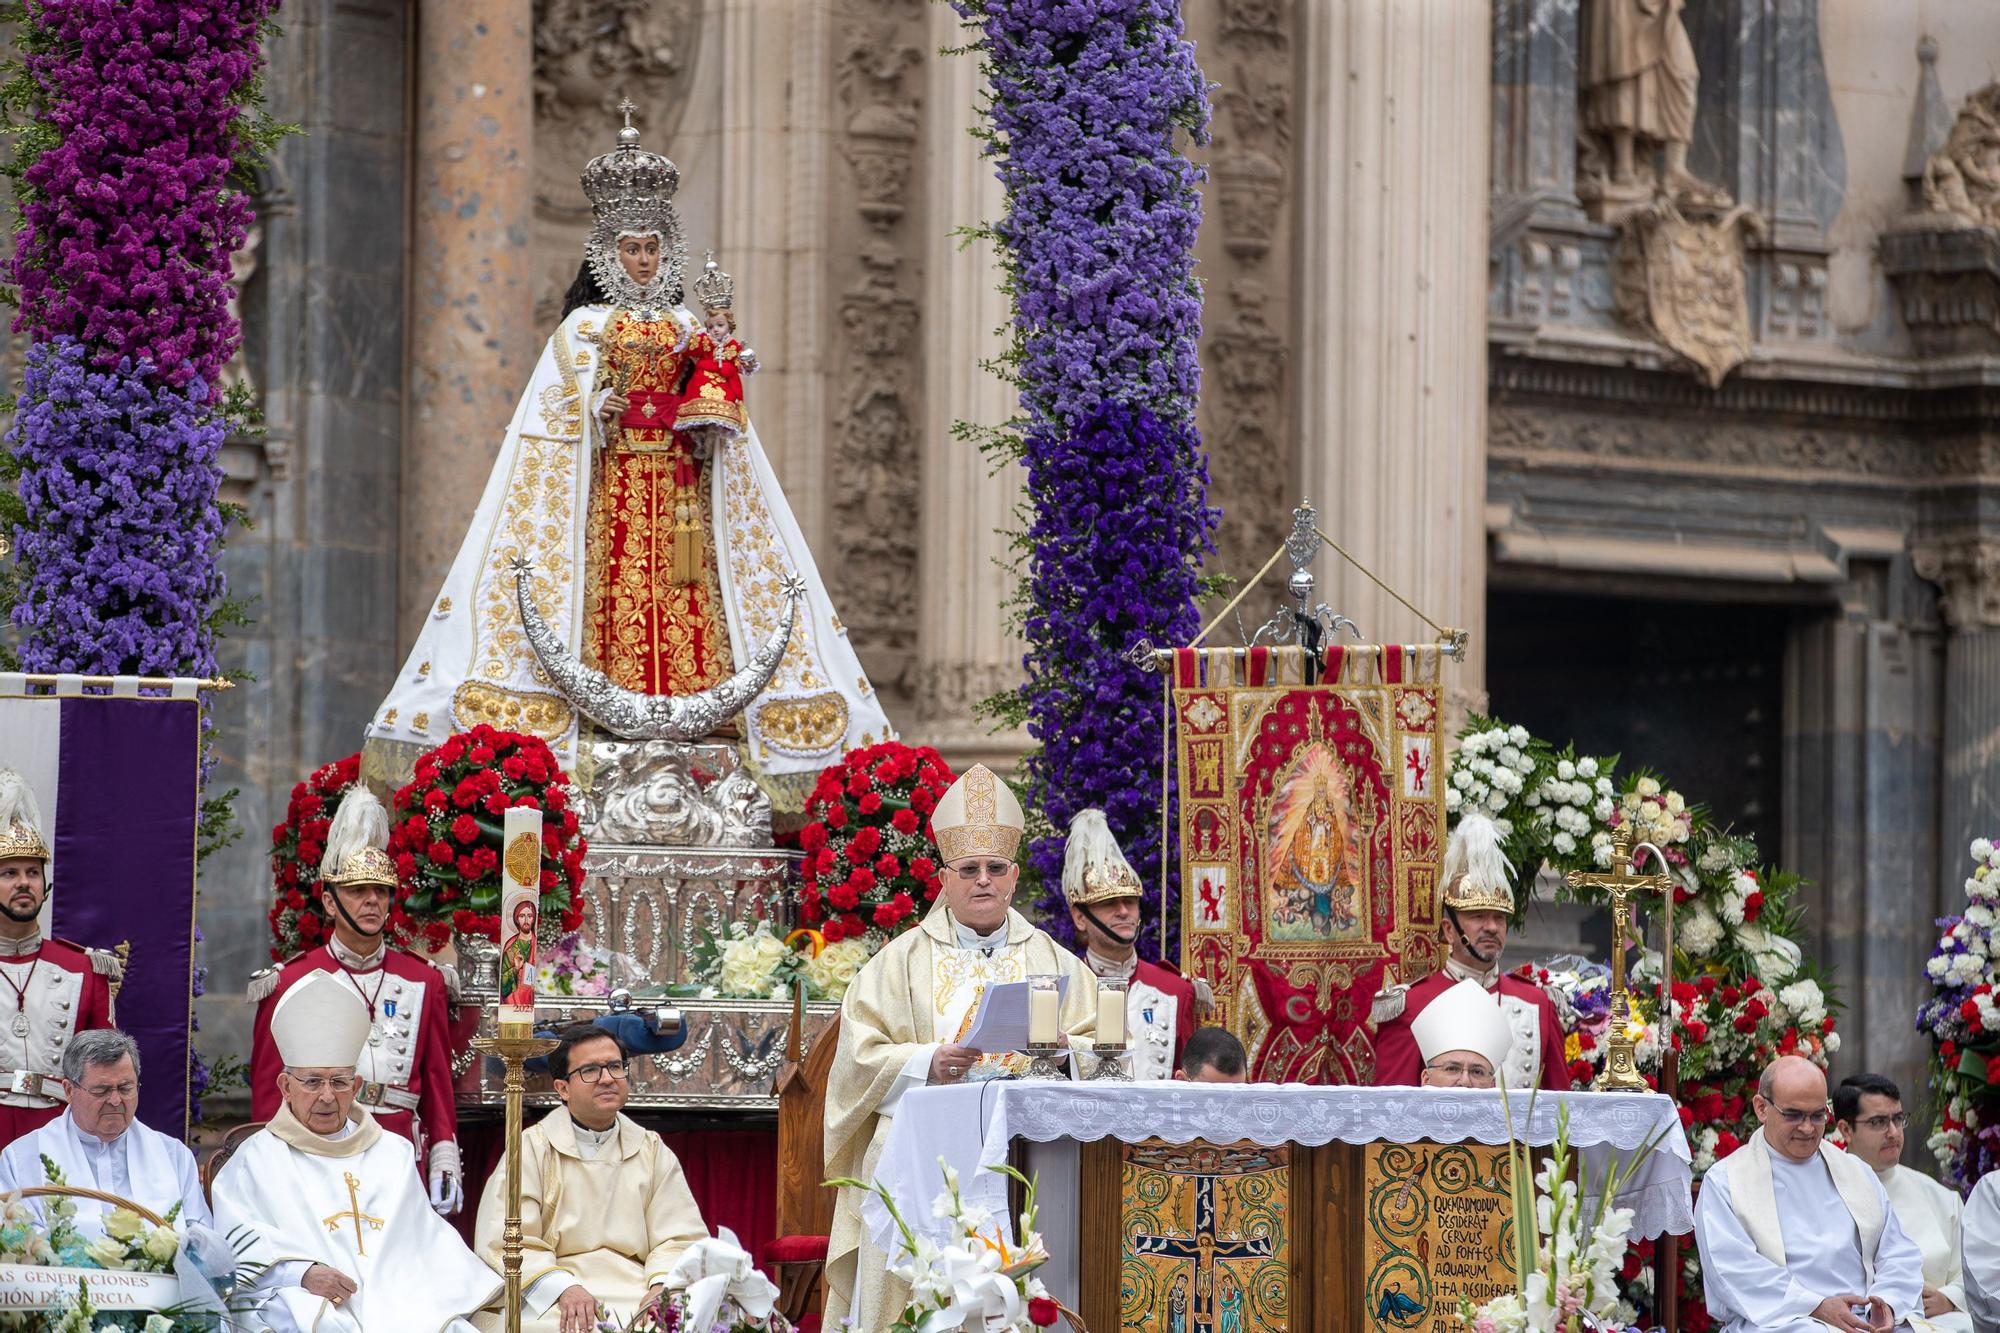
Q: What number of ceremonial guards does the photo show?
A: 4